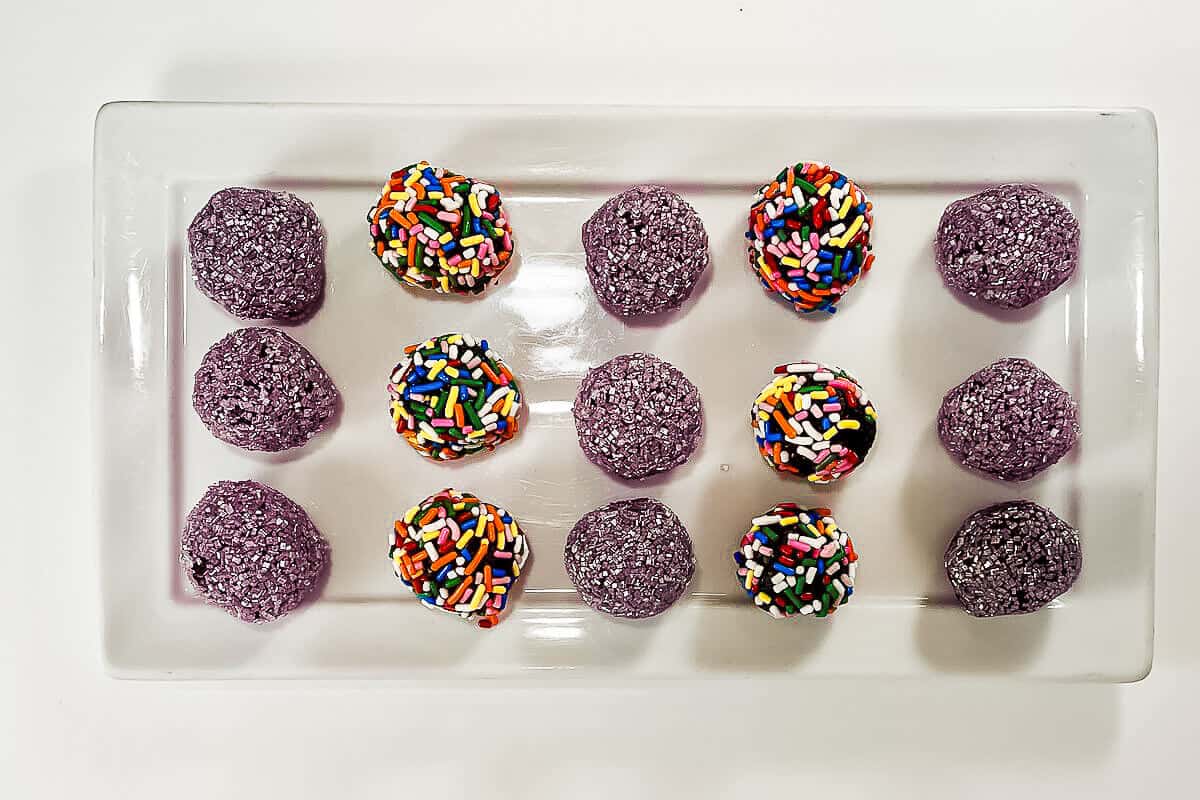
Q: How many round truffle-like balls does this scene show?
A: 15